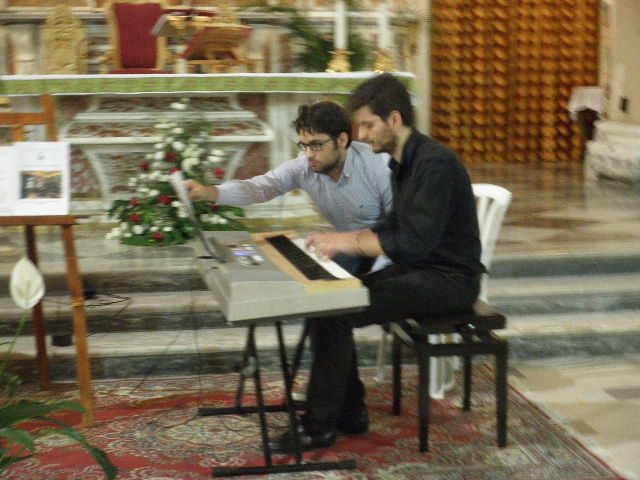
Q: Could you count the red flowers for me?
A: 9